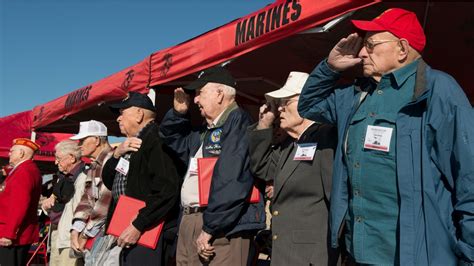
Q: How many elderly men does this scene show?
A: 7